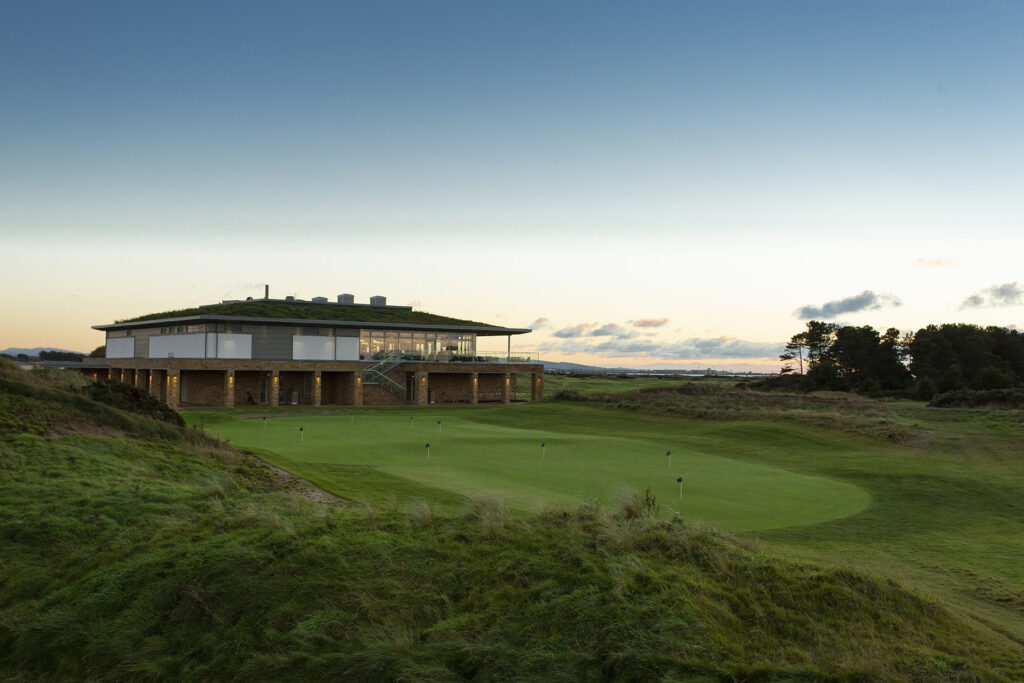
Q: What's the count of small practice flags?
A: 9